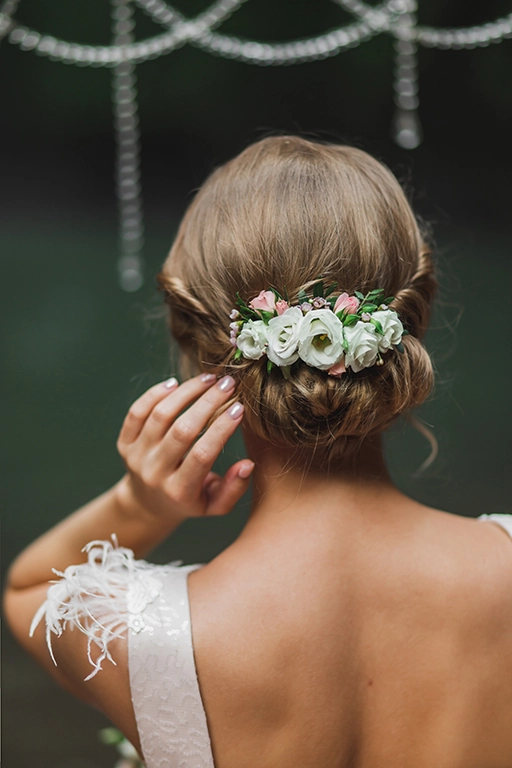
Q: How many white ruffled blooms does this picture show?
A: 5